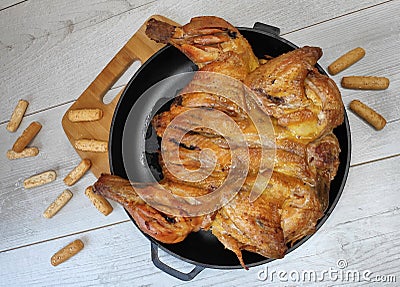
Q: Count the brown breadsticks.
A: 13